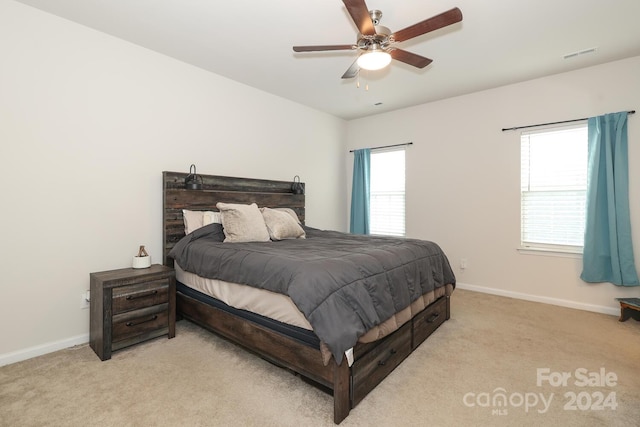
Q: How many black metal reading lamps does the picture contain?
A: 2